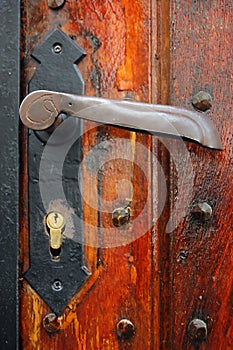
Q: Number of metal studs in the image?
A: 7